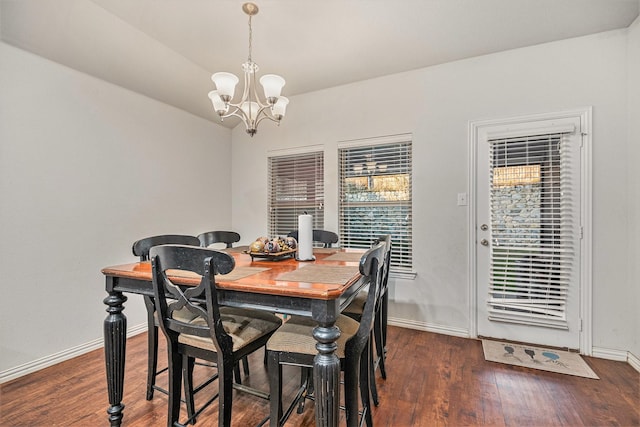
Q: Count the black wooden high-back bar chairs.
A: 6